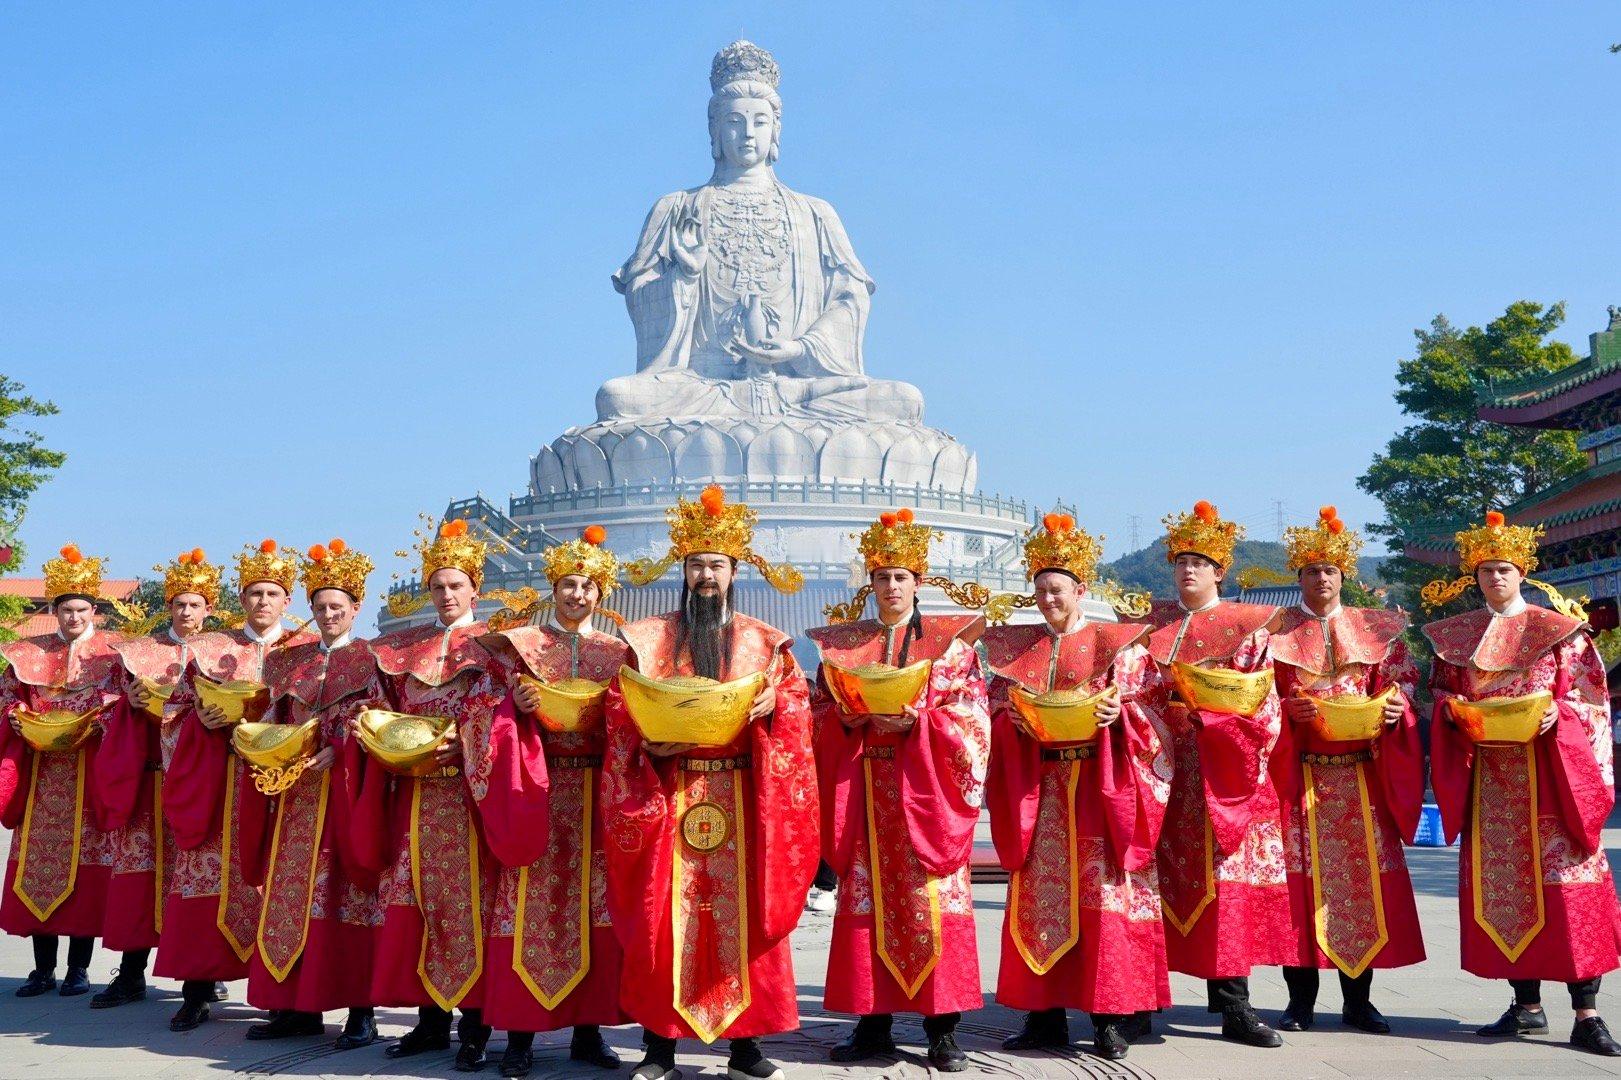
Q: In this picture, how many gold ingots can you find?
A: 12